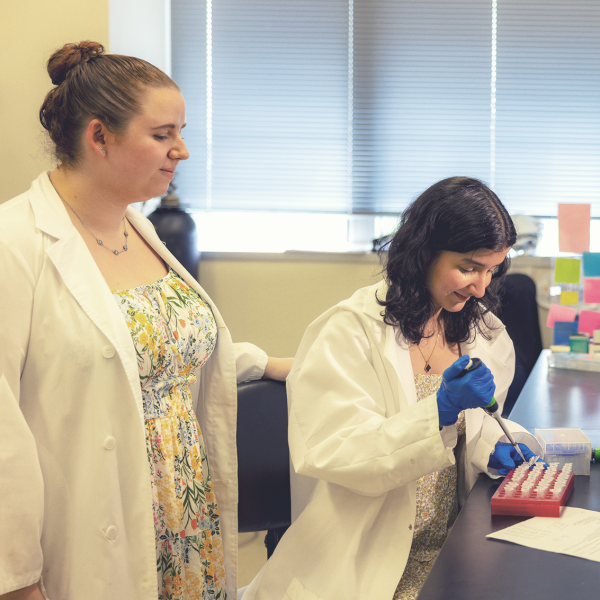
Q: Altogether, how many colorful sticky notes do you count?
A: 8